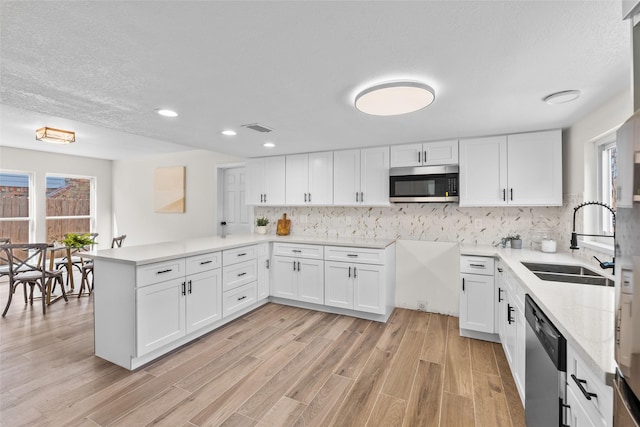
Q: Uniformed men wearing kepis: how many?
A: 0